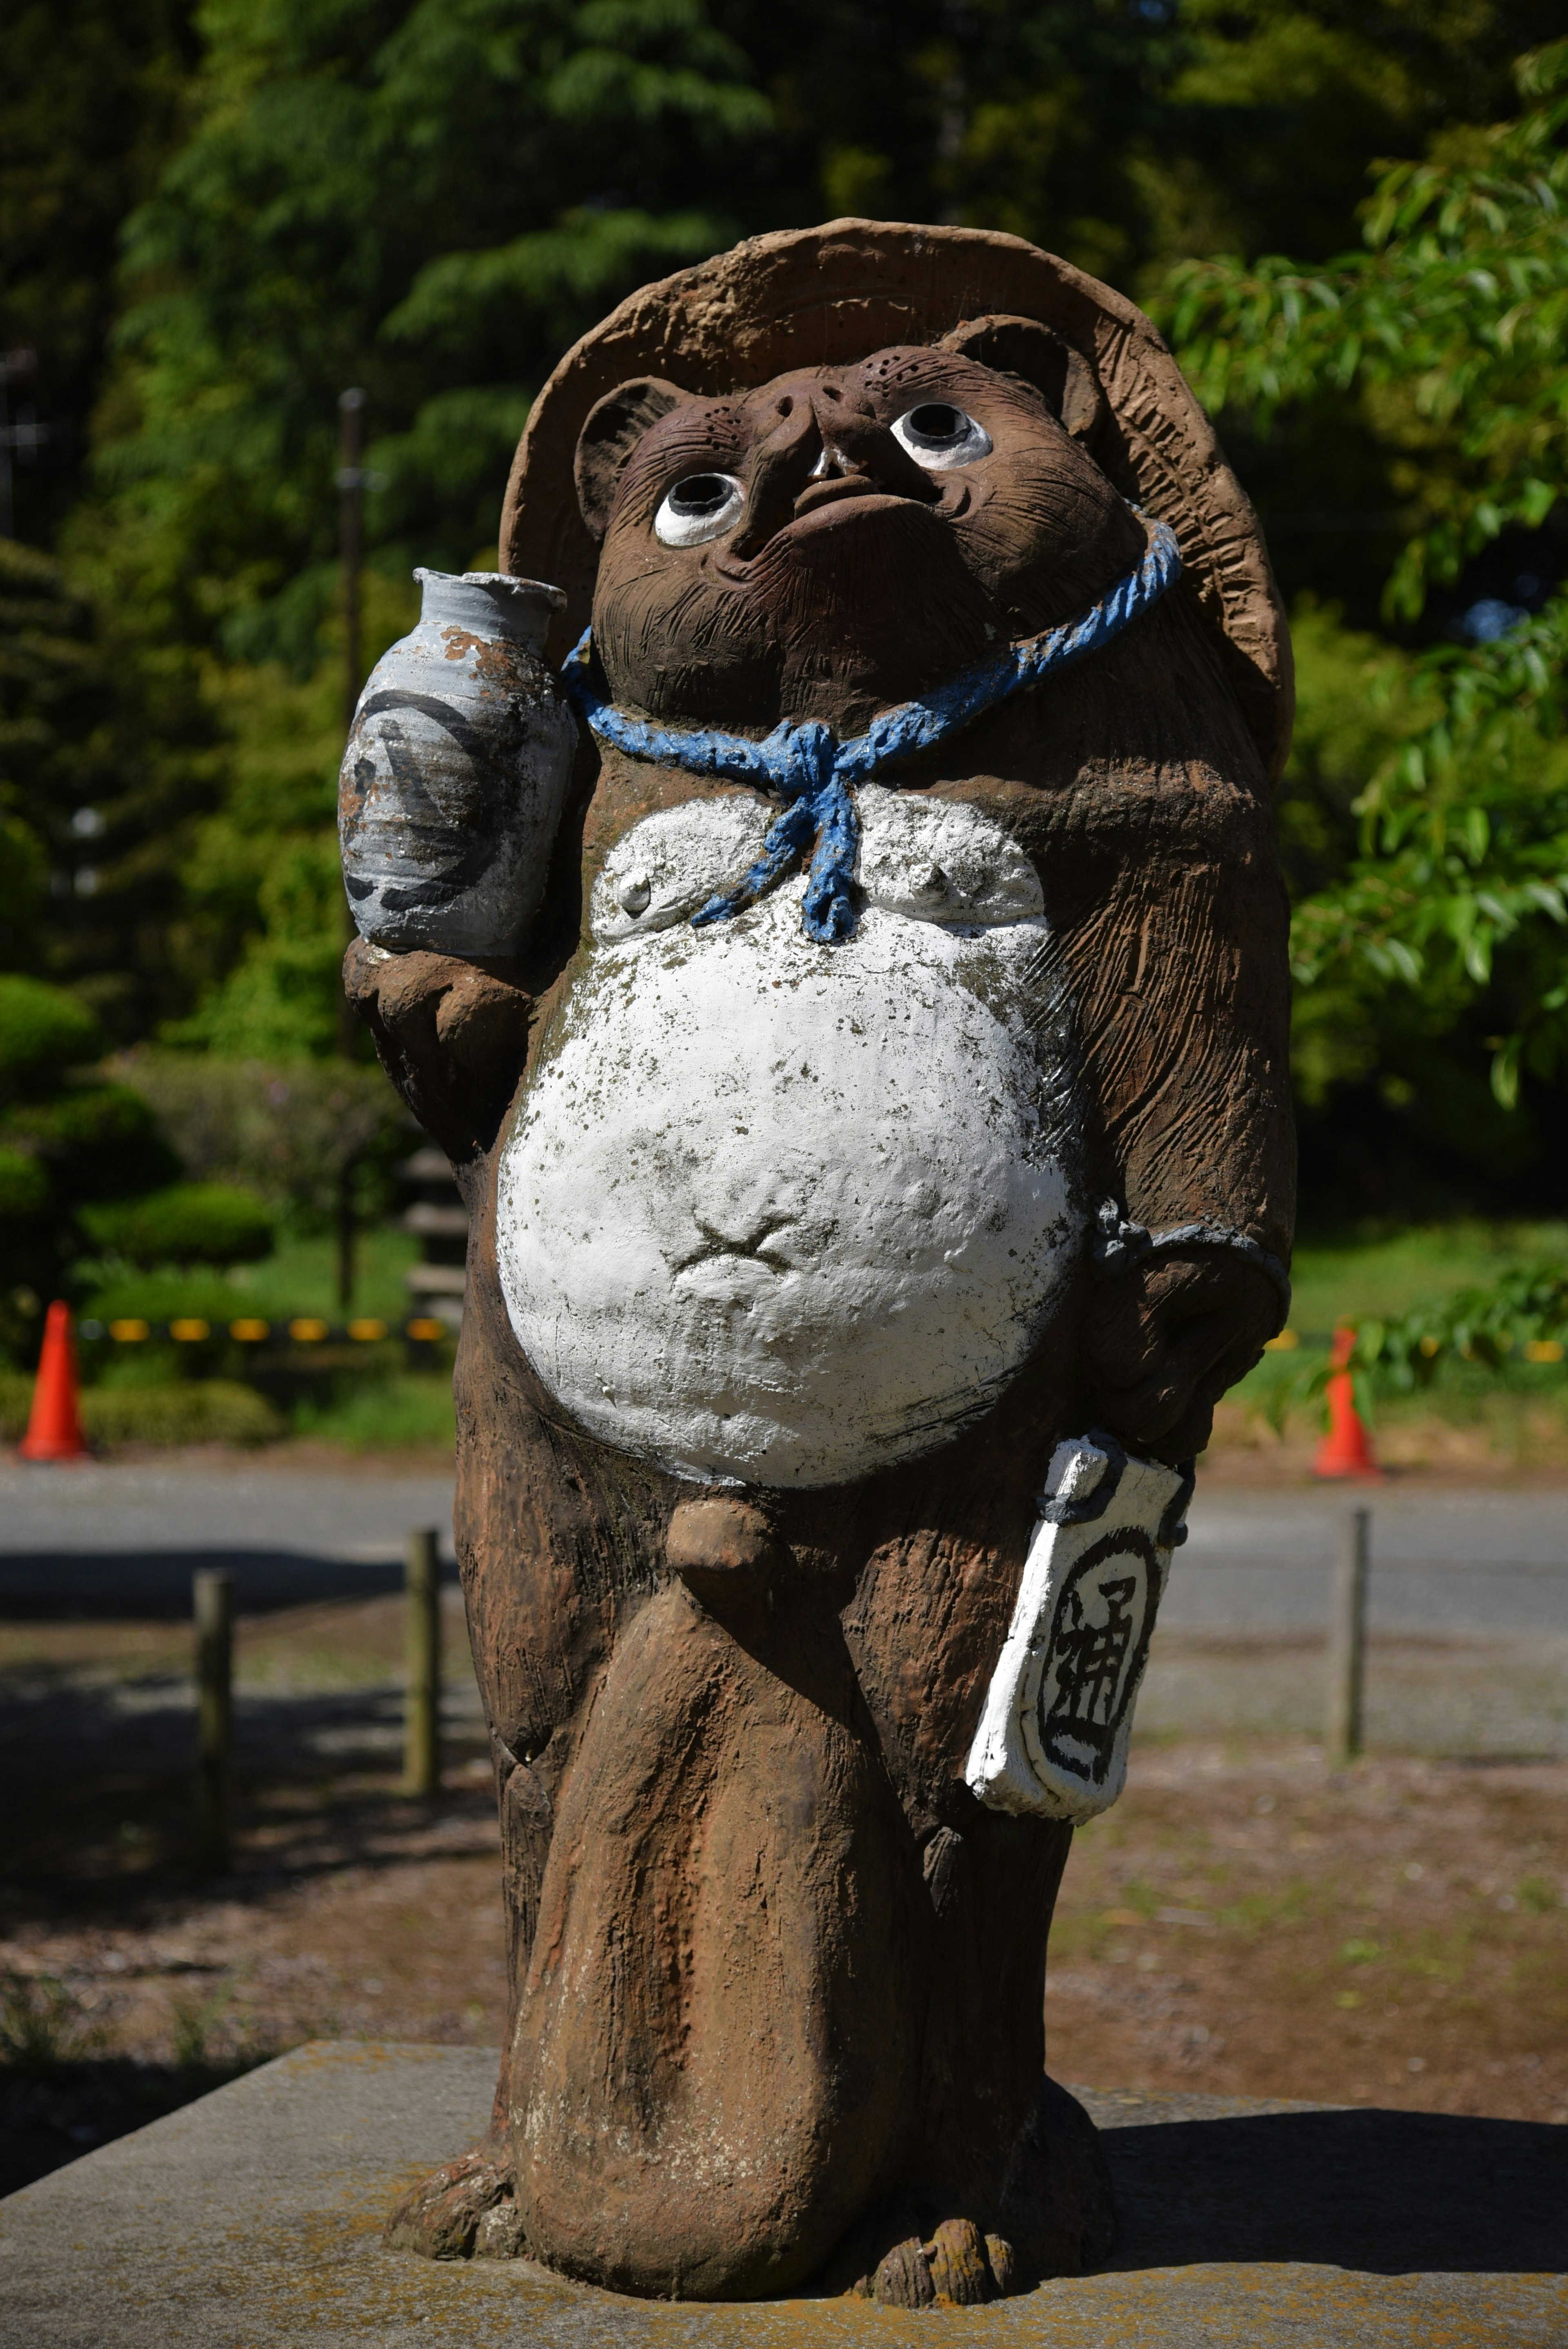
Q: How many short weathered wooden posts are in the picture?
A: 3